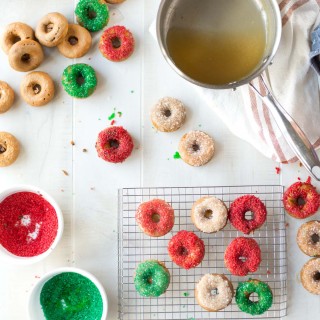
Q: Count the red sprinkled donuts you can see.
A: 7